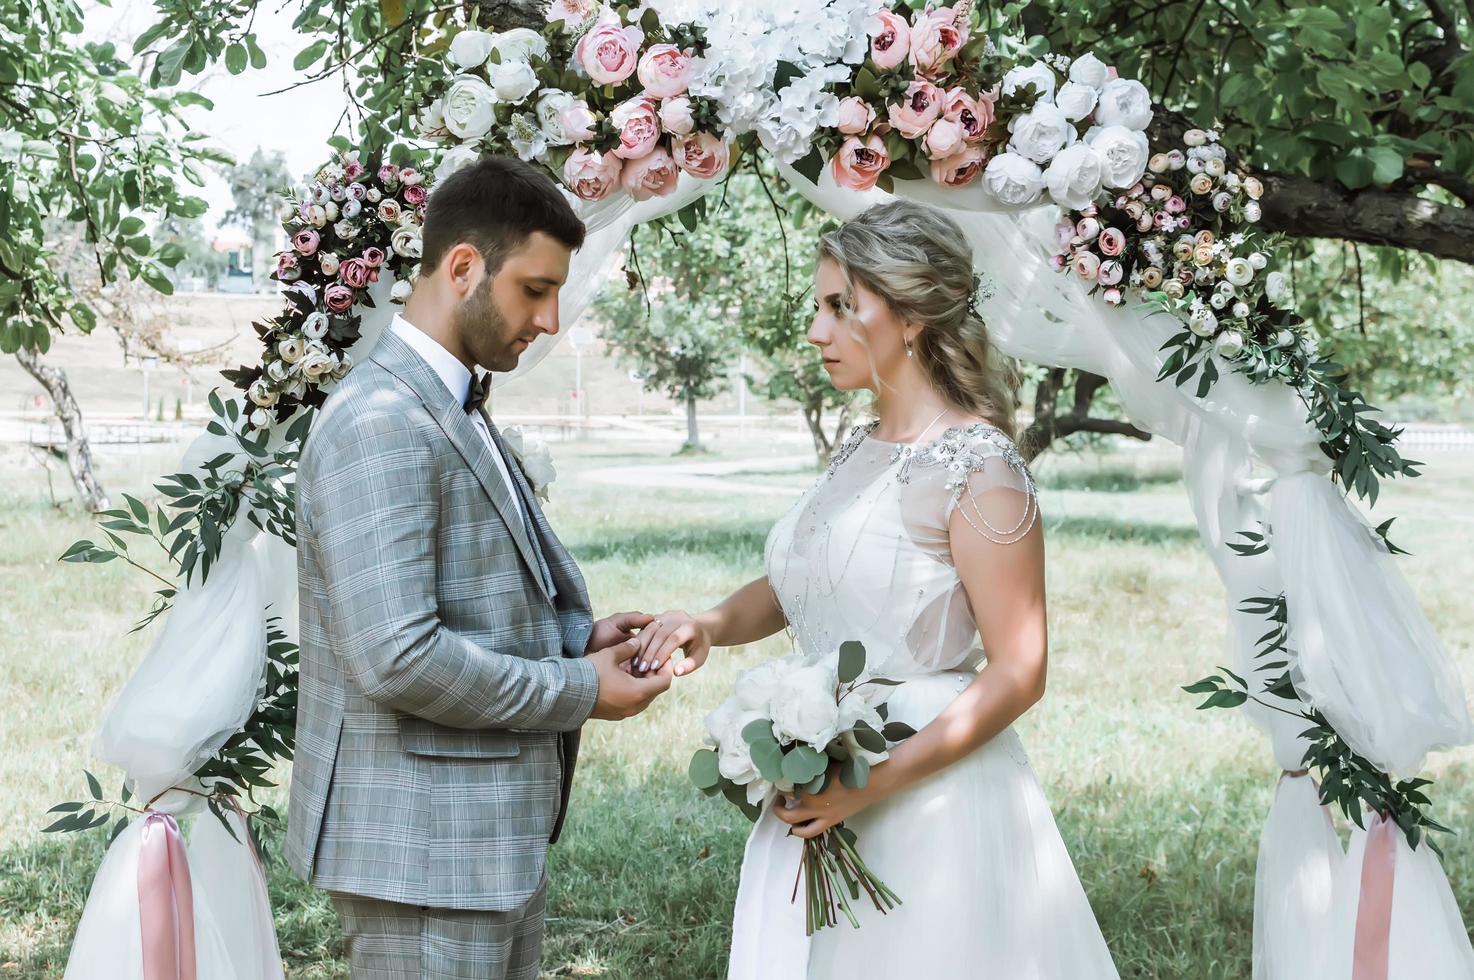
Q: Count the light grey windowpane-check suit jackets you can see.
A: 1